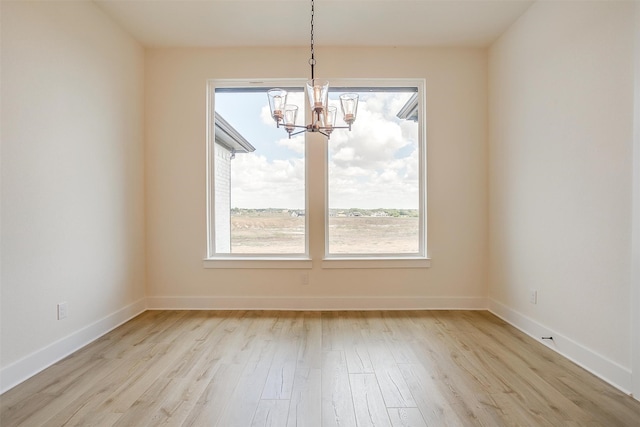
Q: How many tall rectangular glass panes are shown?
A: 2